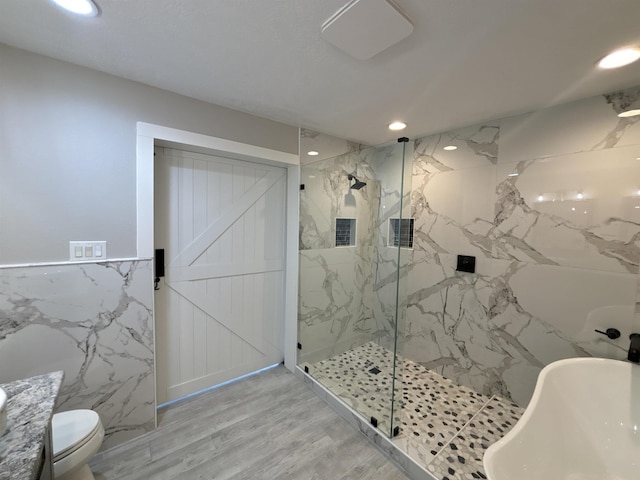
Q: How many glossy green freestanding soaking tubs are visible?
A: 0